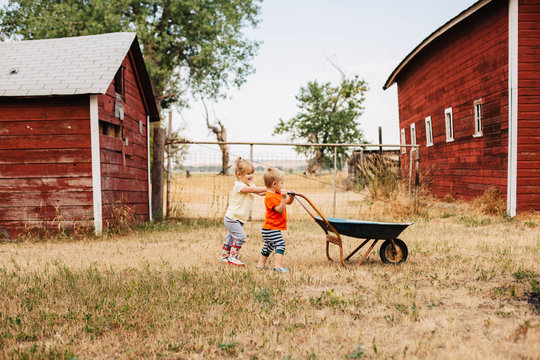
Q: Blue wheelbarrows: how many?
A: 1